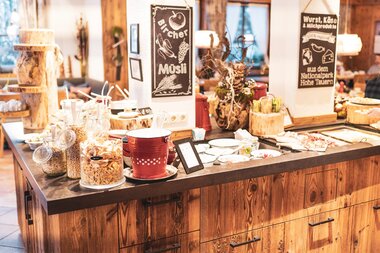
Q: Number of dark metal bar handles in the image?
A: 7